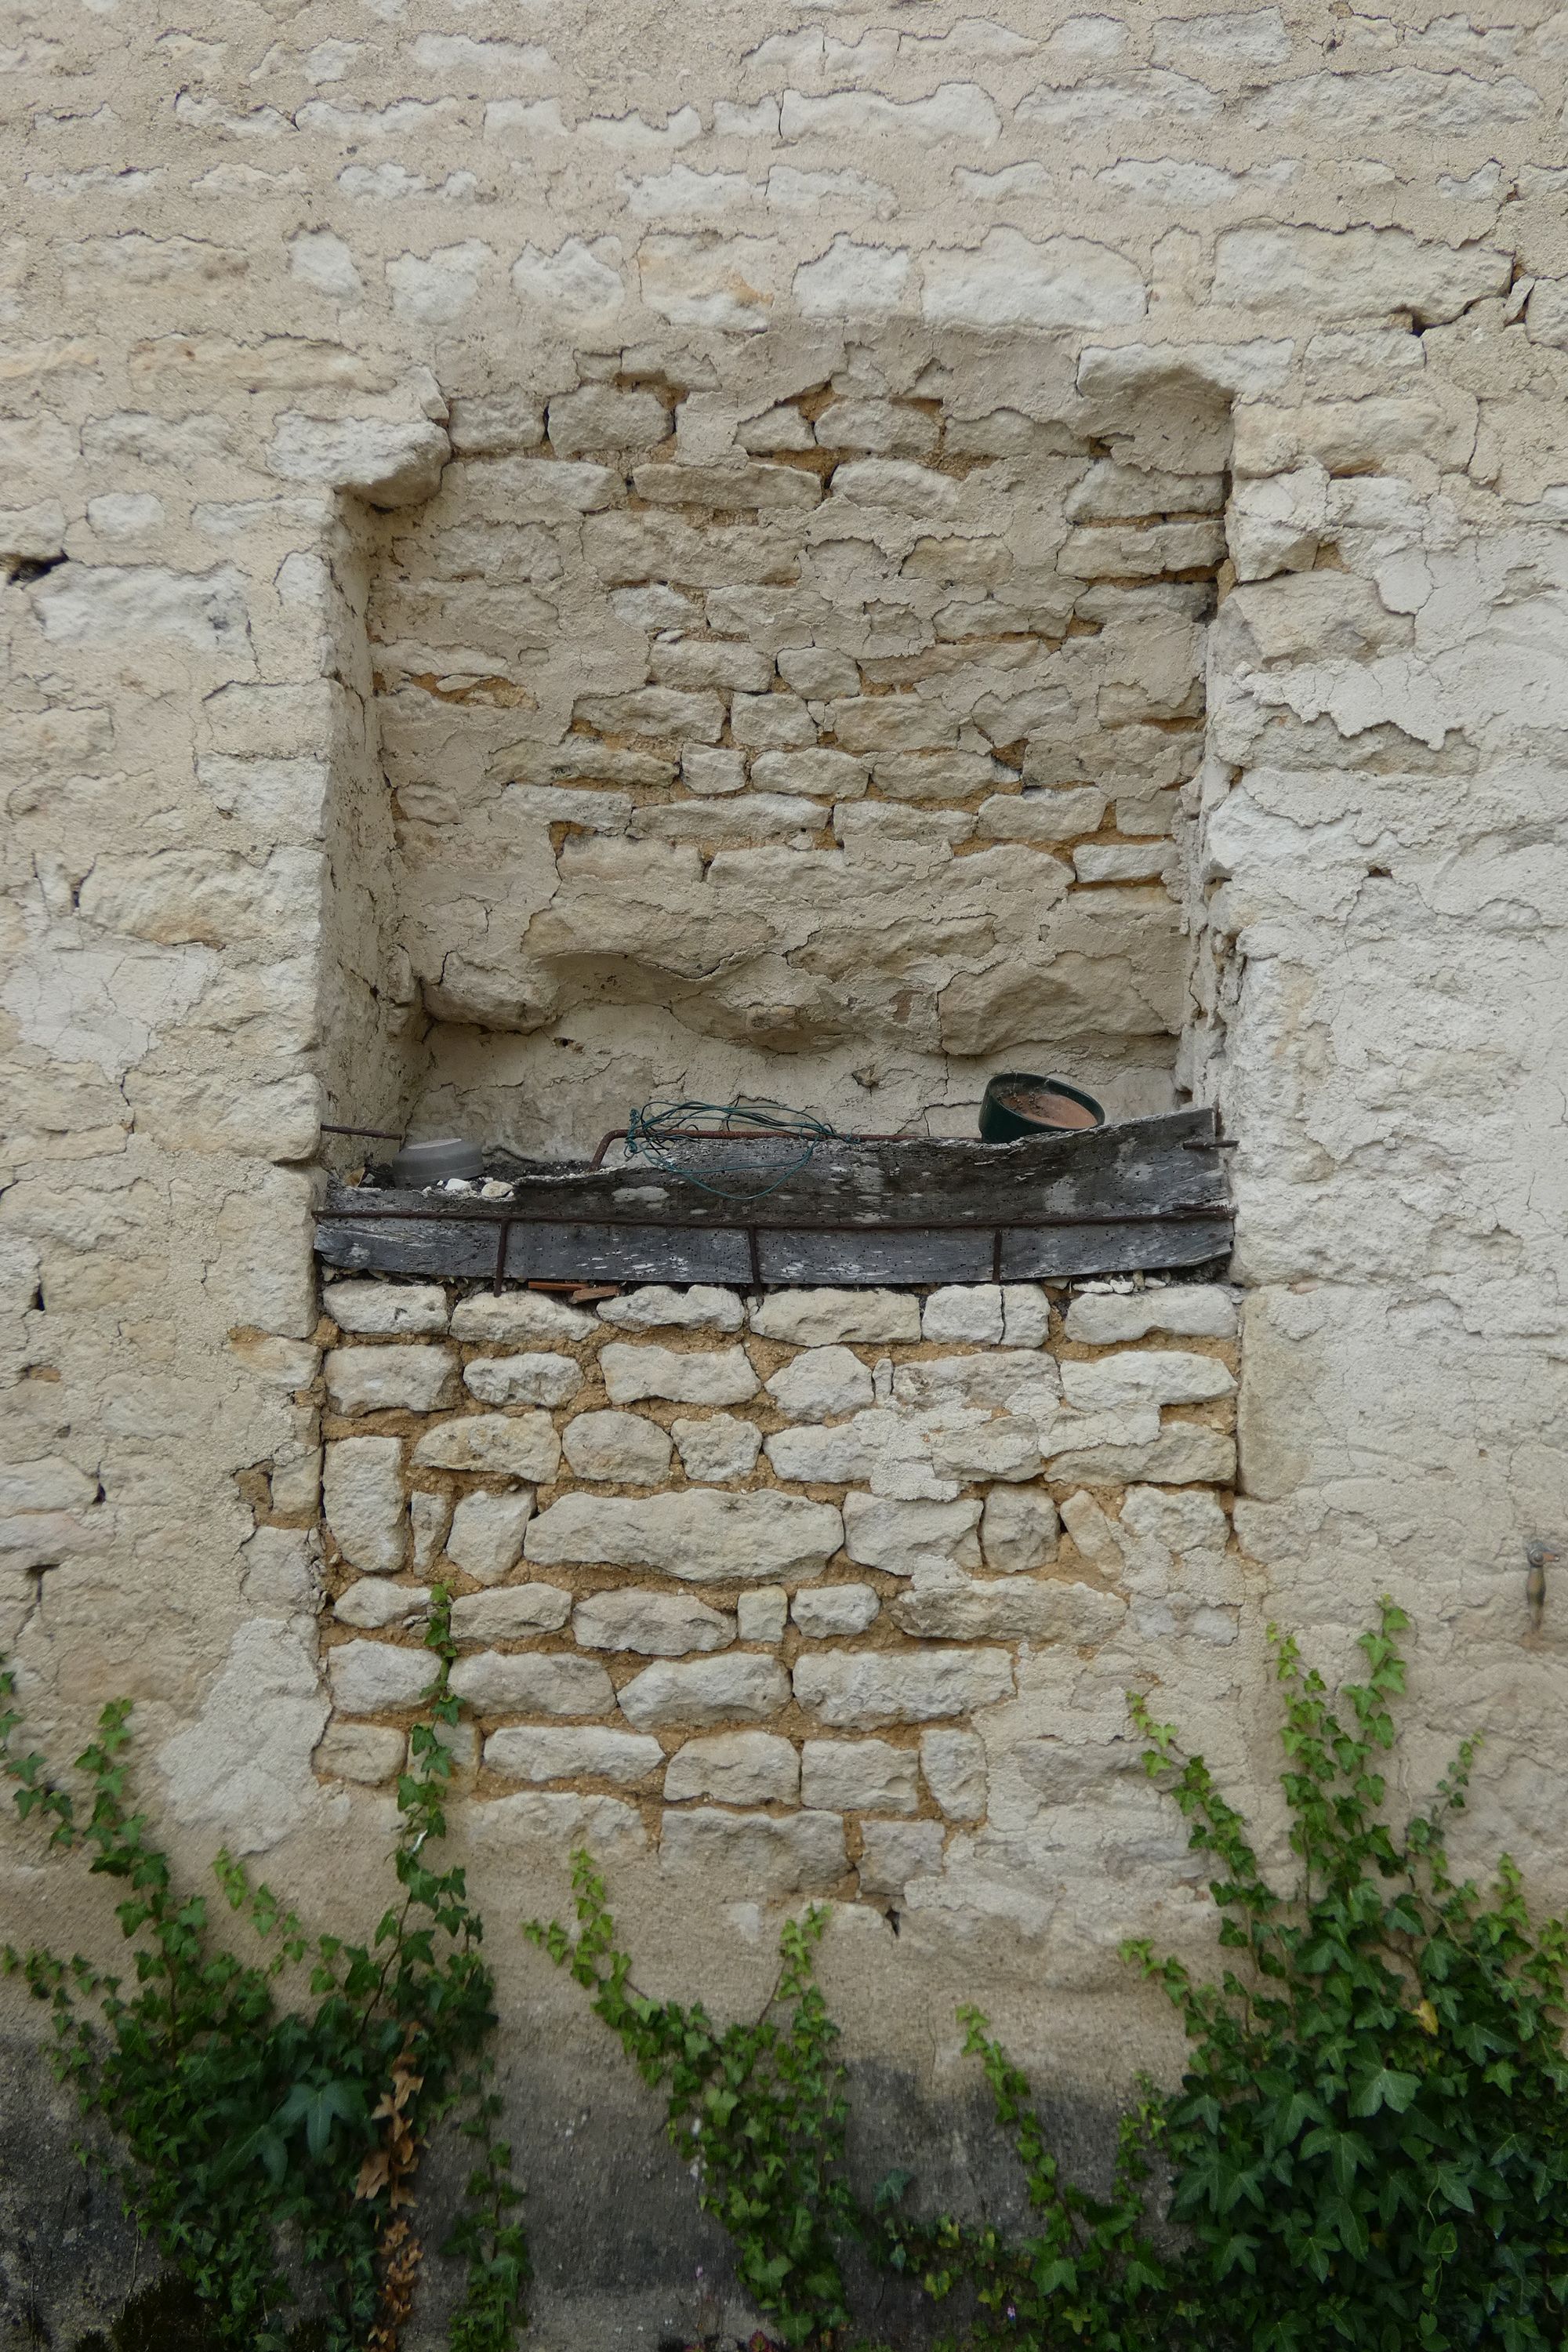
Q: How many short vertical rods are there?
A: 3